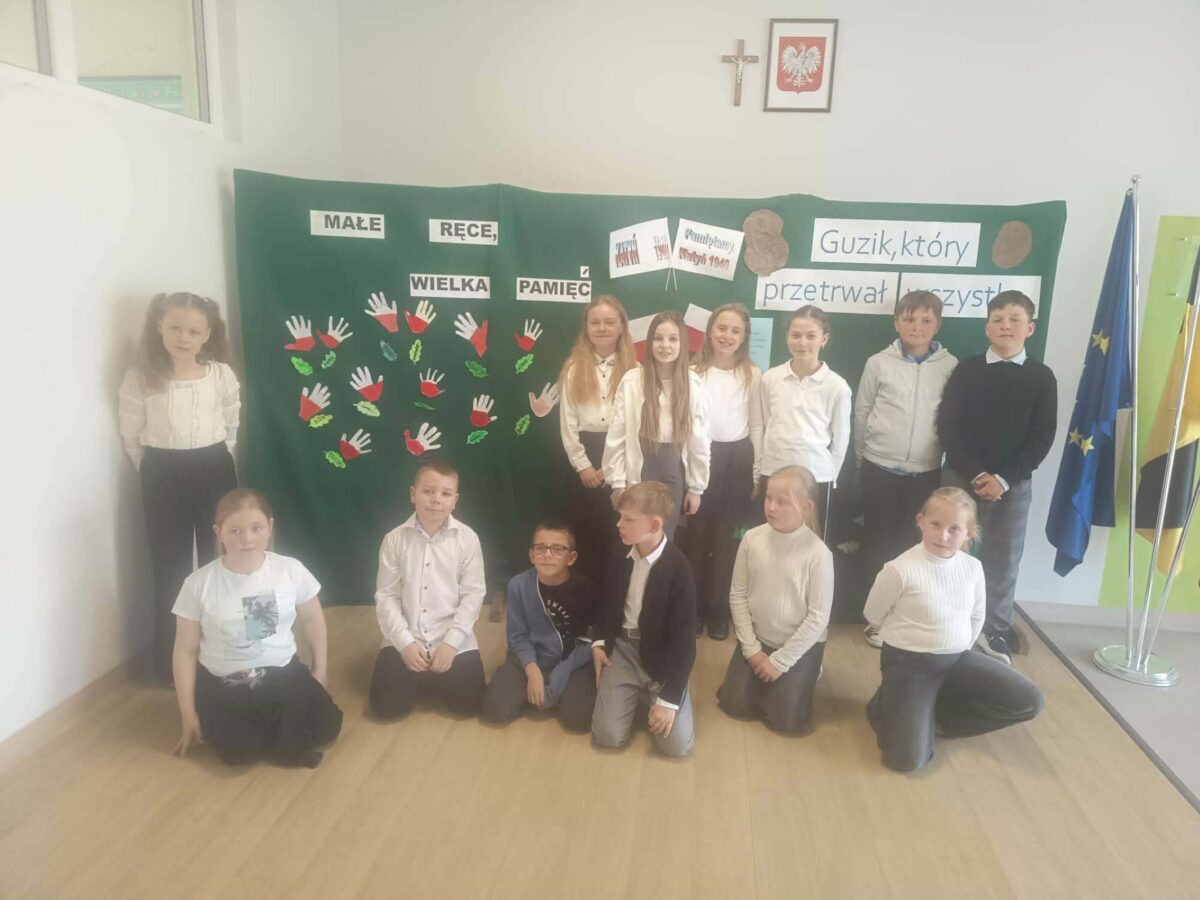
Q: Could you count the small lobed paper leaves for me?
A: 12